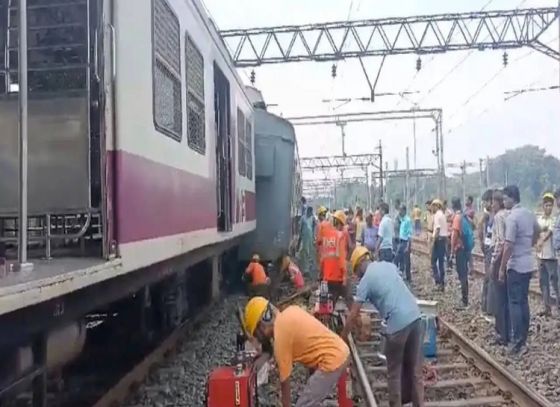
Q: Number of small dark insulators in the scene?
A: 4